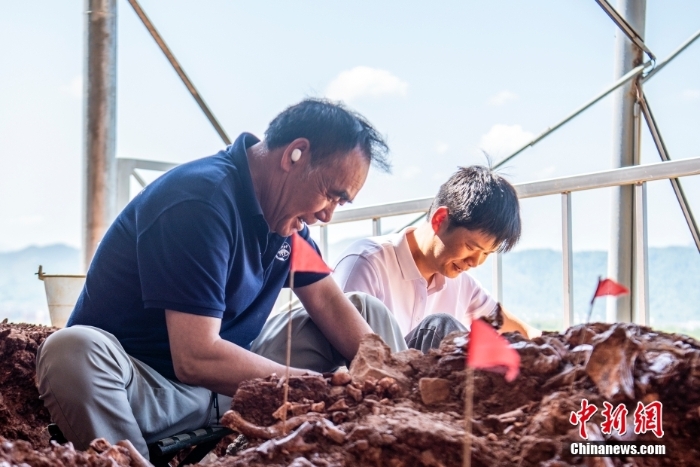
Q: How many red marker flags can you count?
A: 3